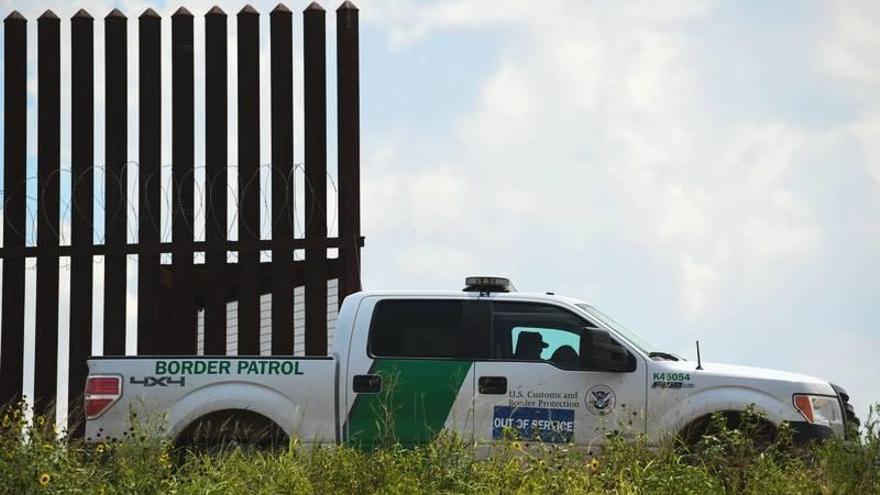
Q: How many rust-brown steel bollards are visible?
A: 11